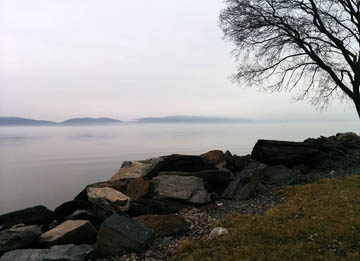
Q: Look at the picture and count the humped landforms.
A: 3